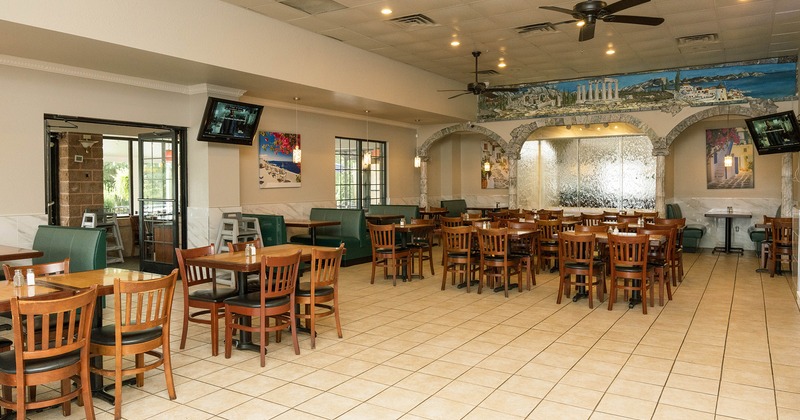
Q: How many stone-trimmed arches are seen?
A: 3